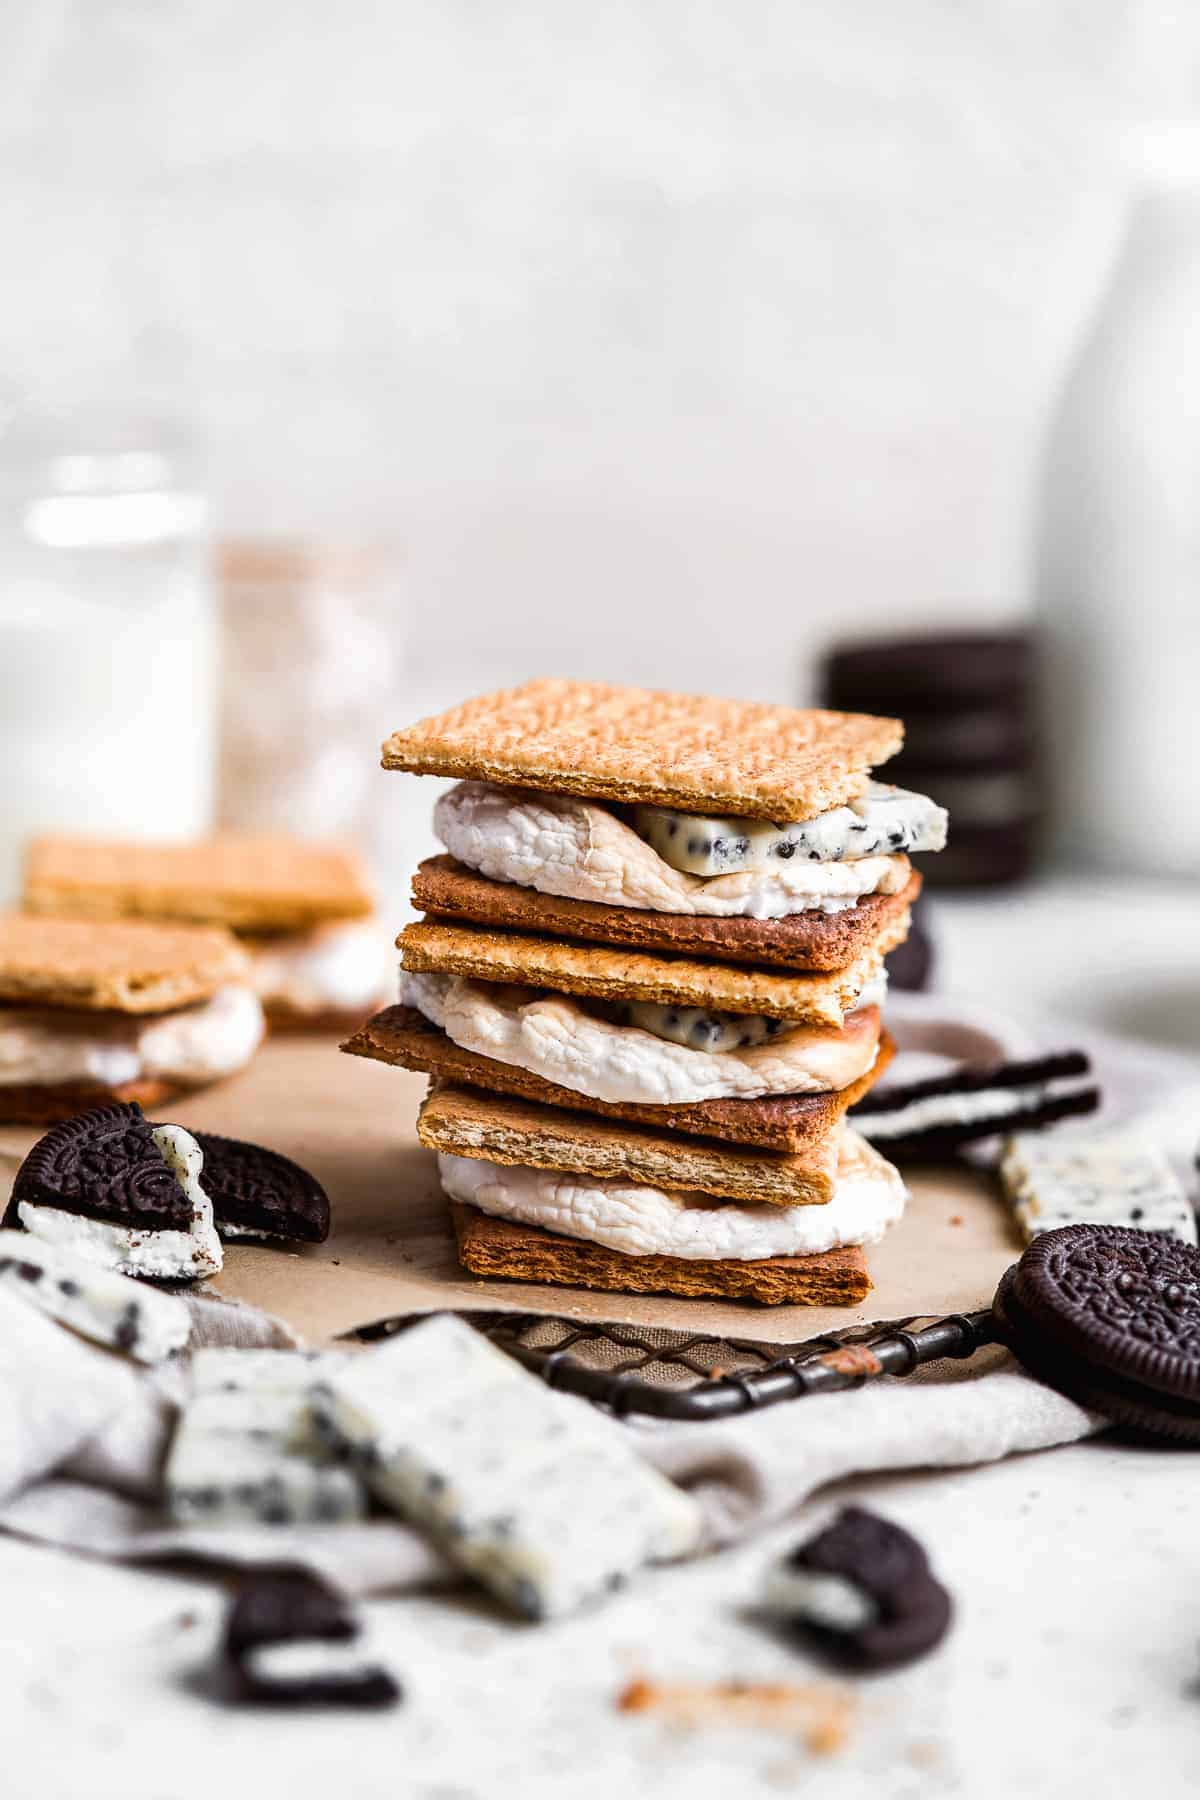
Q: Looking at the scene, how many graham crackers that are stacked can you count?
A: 6